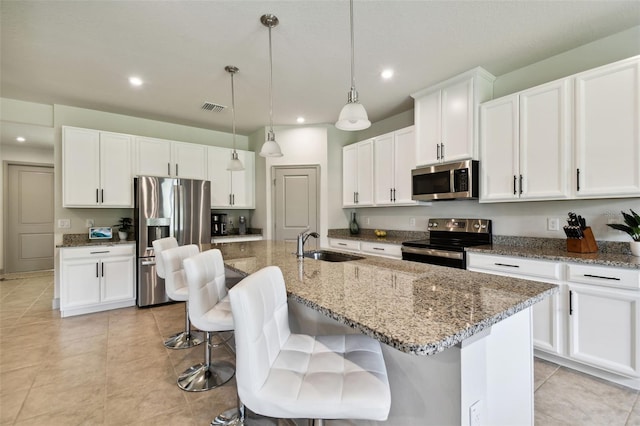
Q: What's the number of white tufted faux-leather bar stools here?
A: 4